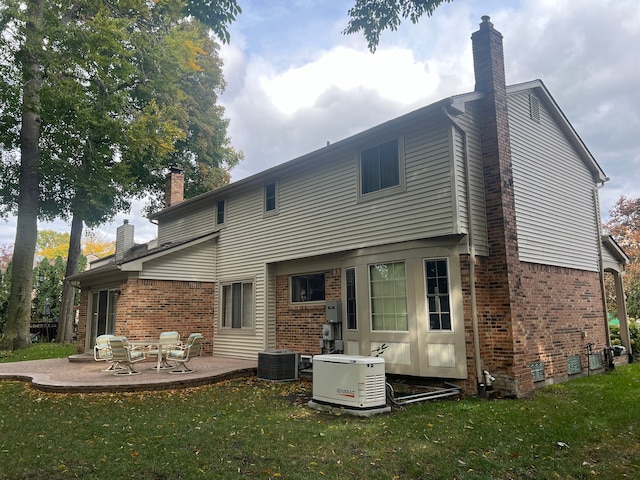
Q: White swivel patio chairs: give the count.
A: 4